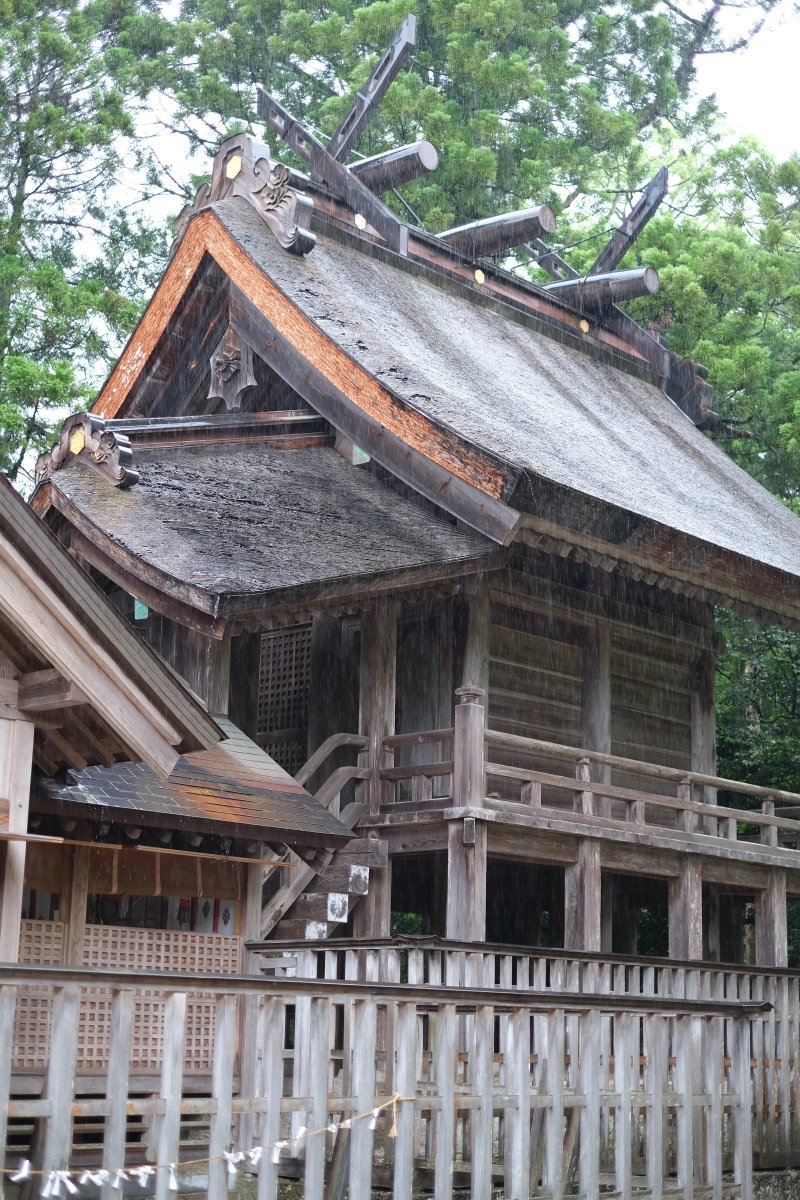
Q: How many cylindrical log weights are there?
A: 3